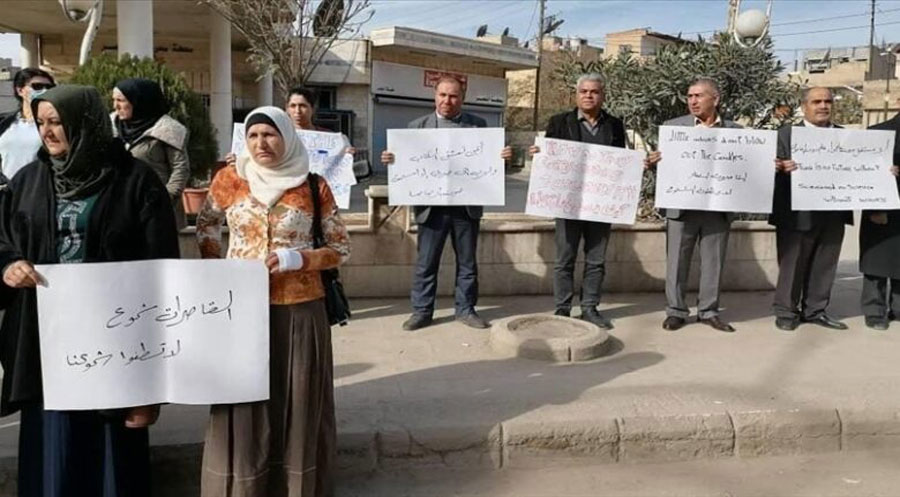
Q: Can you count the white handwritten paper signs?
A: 6